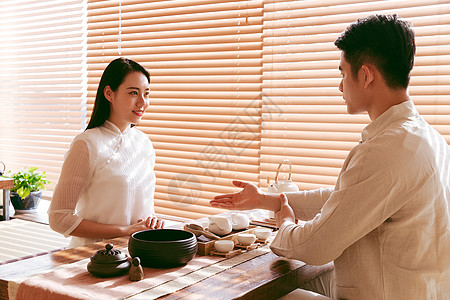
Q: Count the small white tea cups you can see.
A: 3